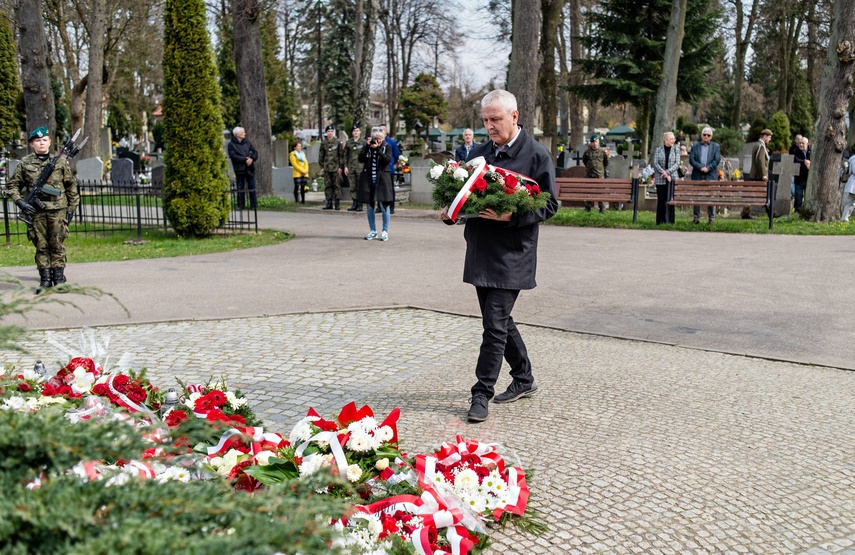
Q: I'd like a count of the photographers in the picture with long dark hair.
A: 0